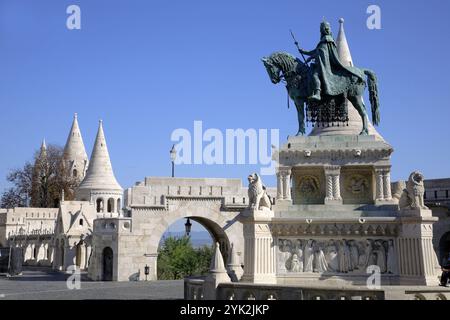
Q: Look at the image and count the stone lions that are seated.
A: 2